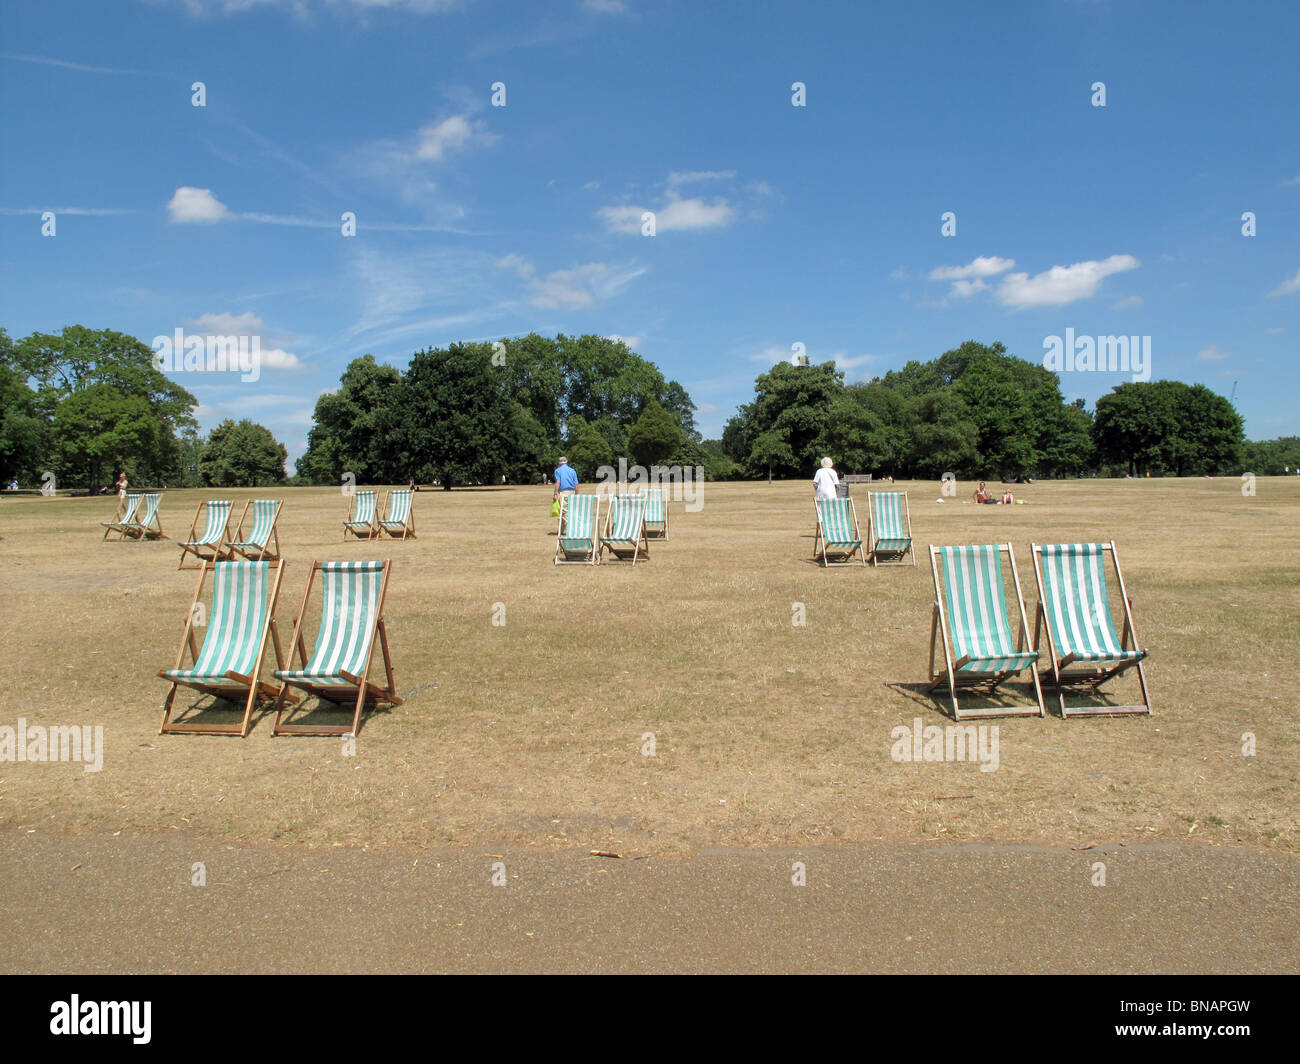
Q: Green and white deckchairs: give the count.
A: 15